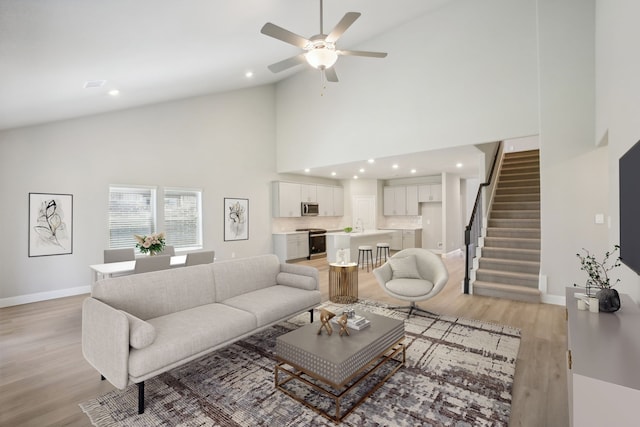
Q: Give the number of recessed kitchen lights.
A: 8